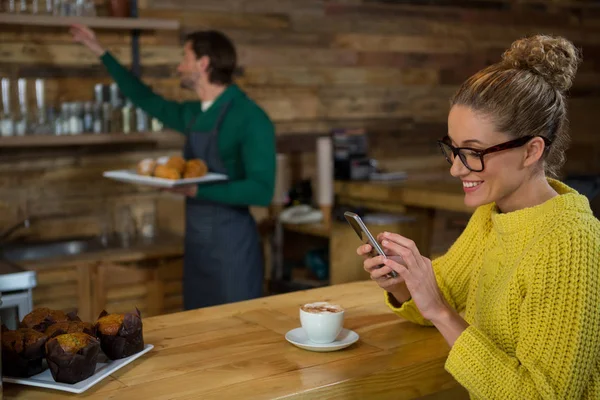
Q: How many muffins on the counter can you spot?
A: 5